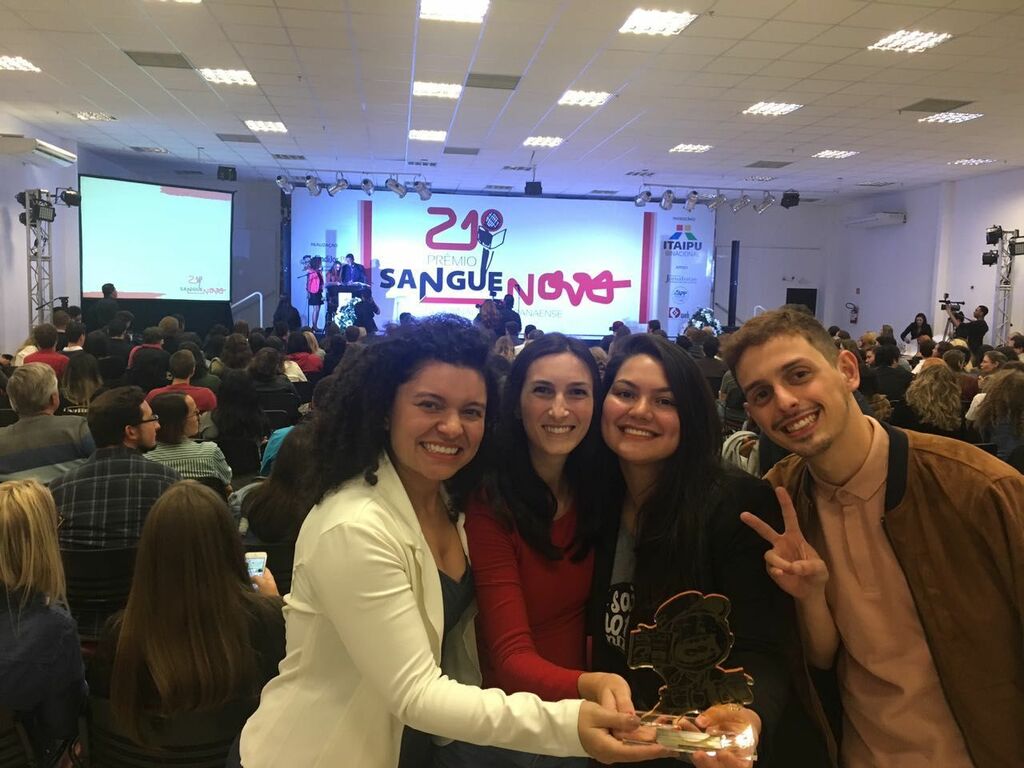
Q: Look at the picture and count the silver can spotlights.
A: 12